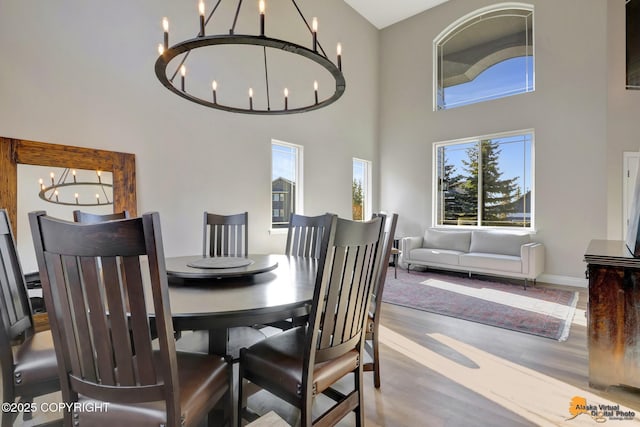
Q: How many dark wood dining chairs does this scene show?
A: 7